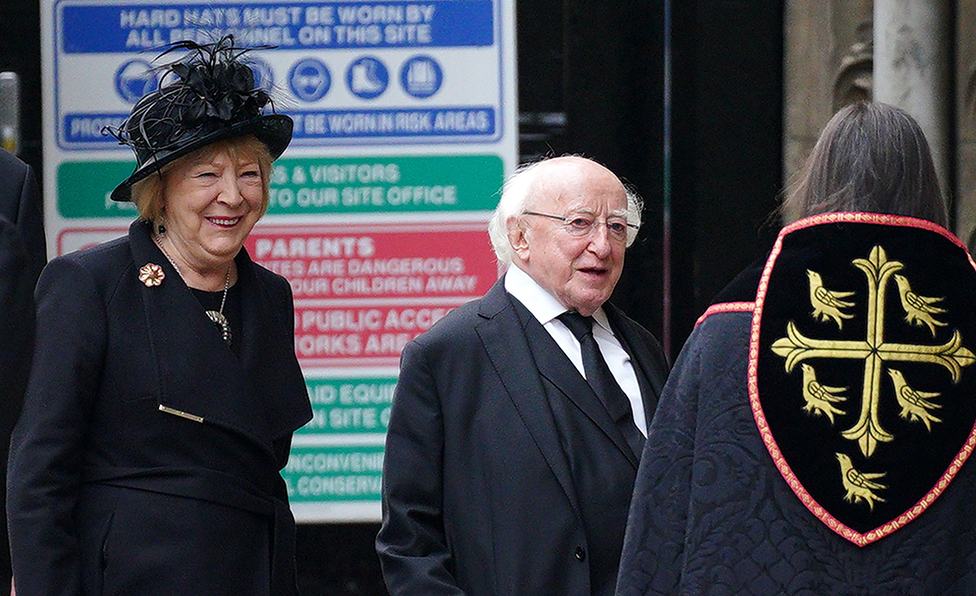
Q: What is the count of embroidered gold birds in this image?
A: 5